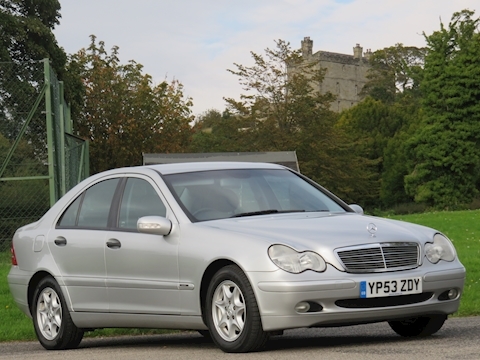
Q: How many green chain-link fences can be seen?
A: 1